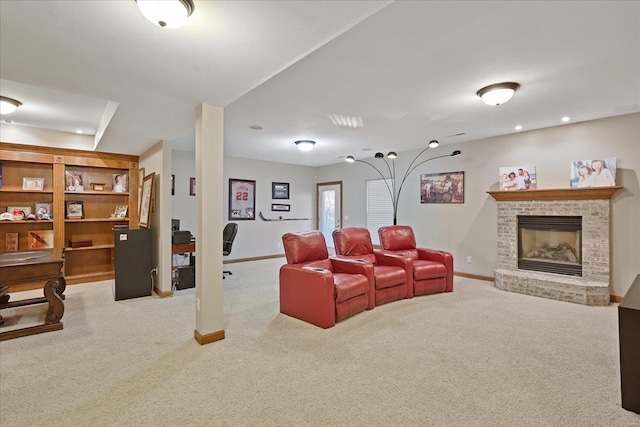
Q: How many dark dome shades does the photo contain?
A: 5